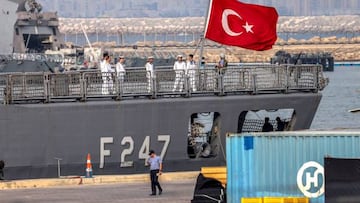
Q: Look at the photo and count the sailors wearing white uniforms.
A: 6